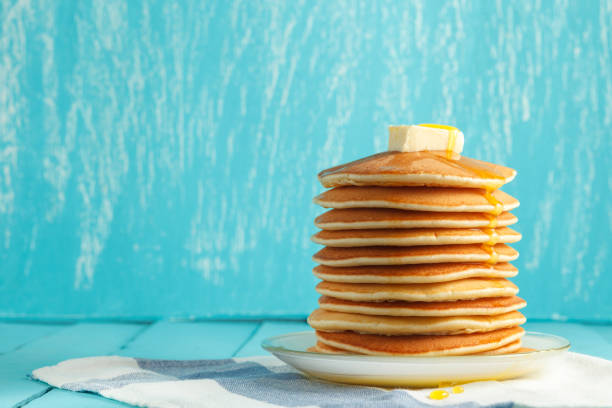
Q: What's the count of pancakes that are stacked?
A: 11